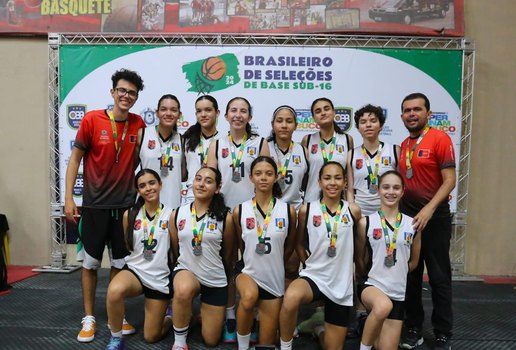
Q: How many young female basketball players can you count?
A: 11